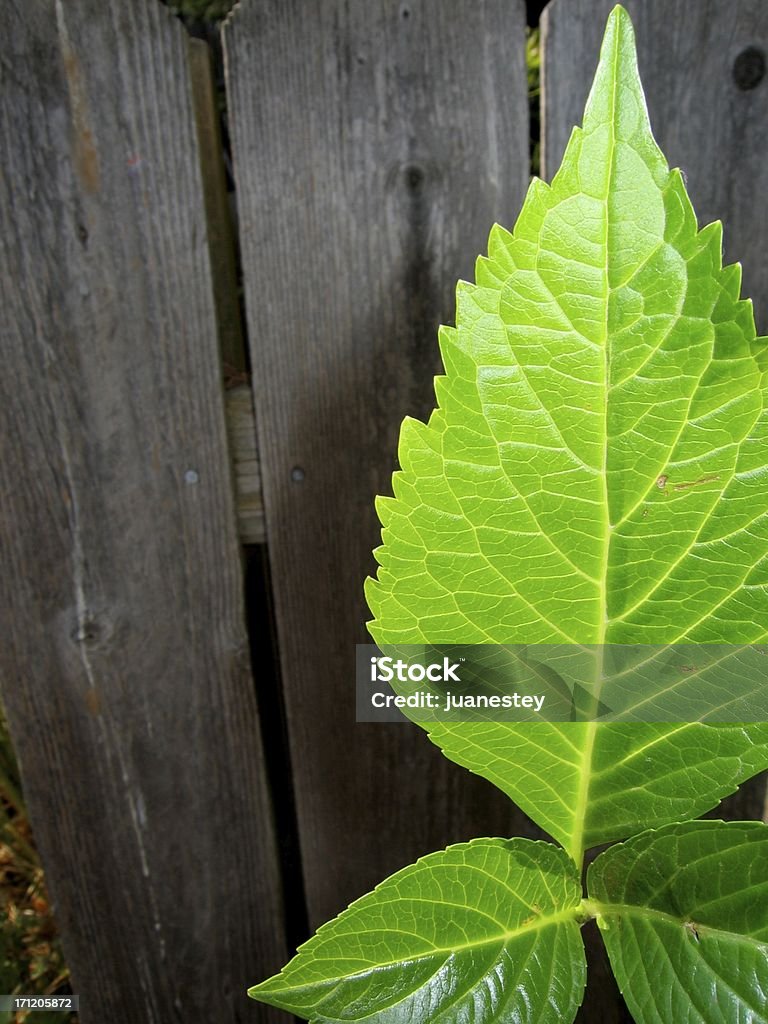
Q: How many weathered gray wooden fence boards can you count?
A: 3